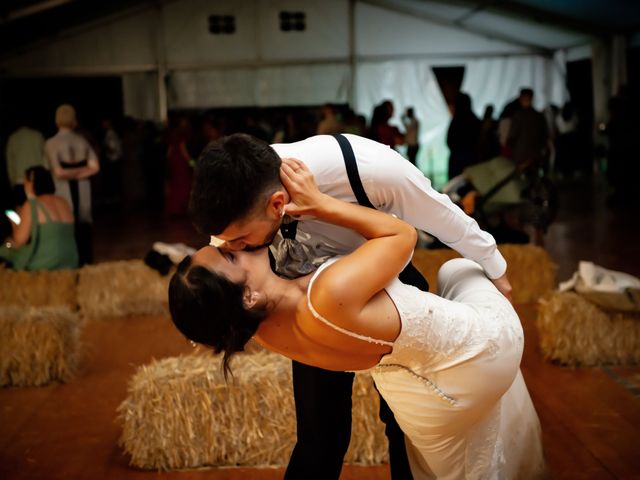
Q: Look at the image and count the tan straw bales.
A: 6